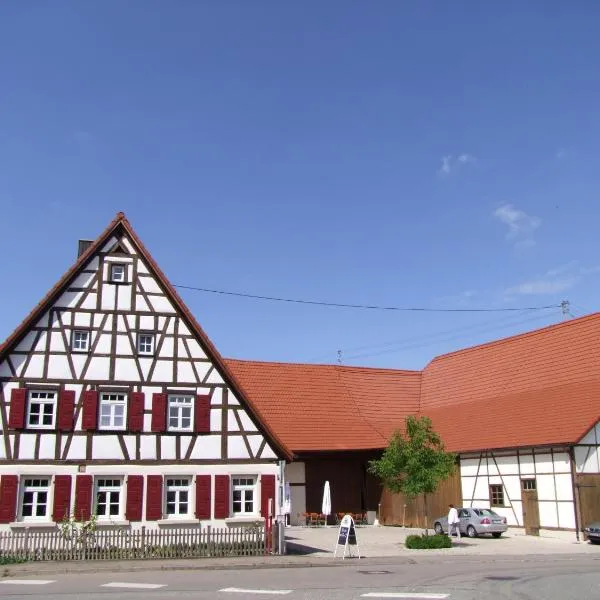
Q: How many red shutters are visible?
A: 14